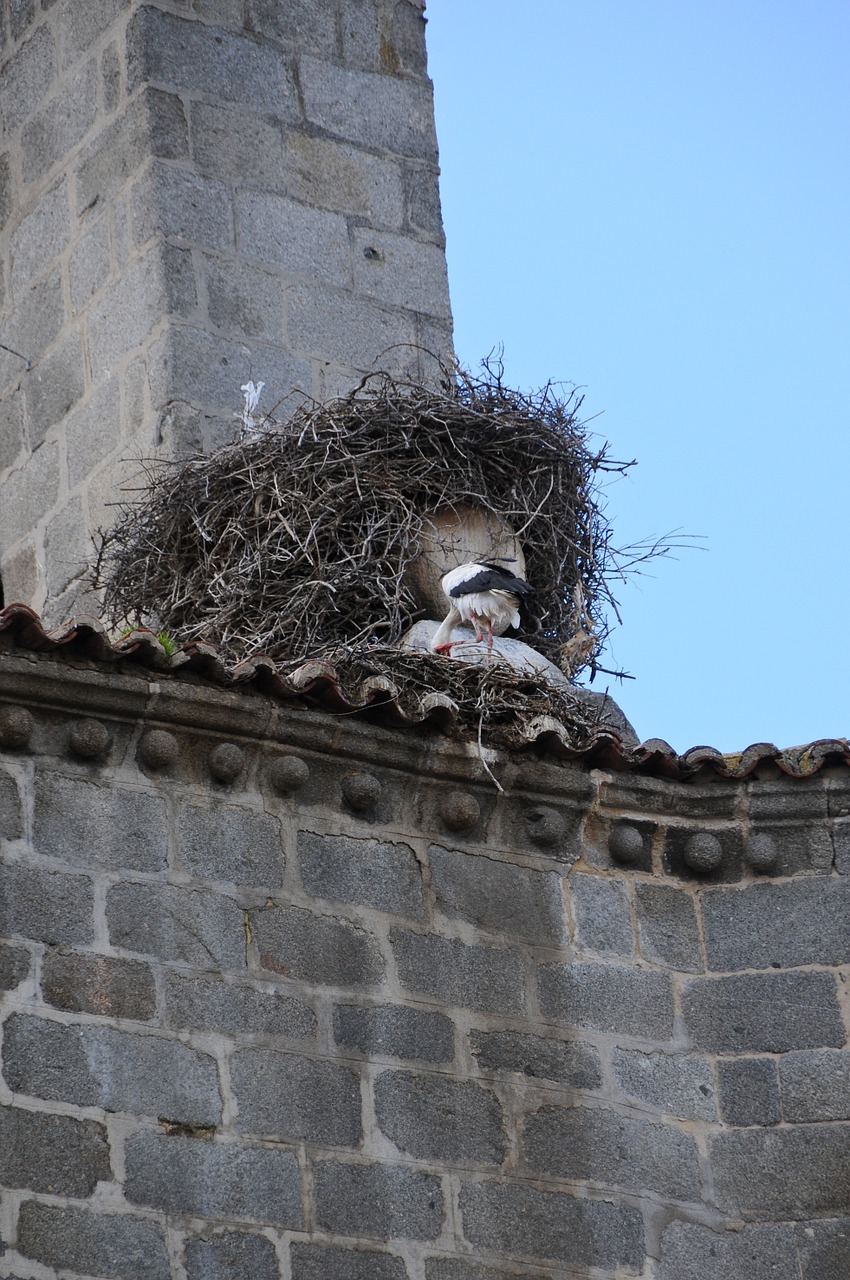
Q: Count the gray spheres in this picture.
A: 11